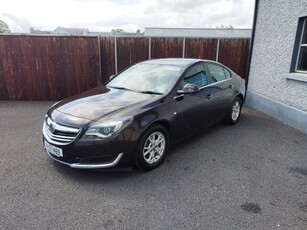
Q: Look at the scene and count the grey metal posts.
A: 5